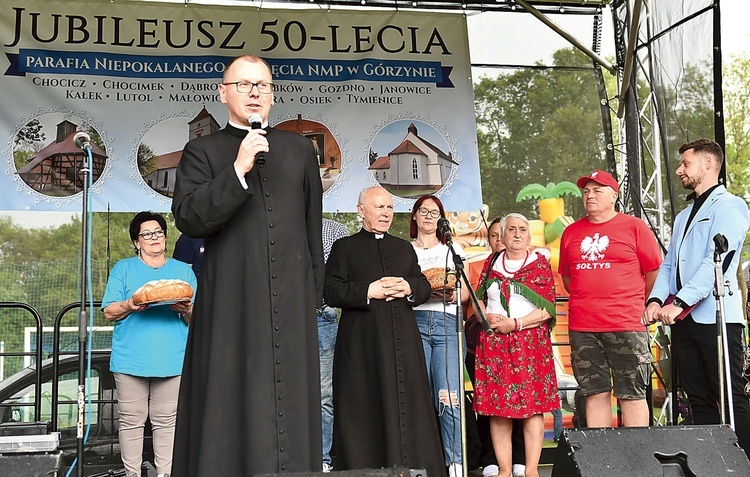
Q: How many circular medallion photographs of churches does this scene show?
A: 4